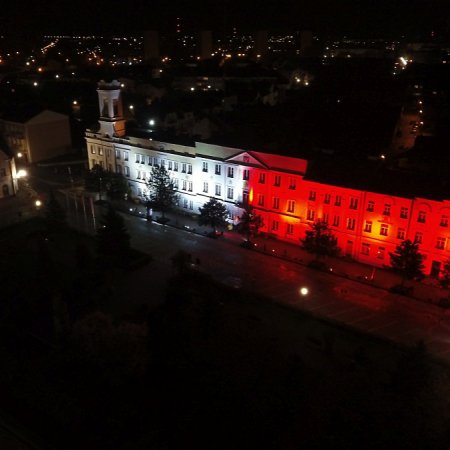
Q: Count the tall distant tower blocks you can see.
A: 4